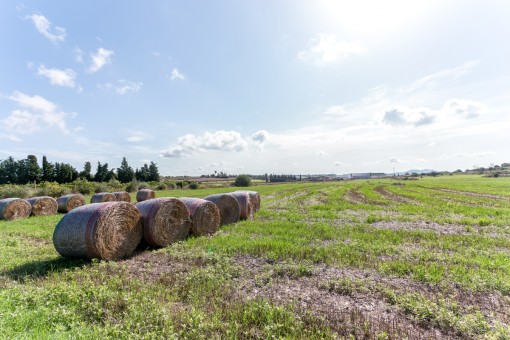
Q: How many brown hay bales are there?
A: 12